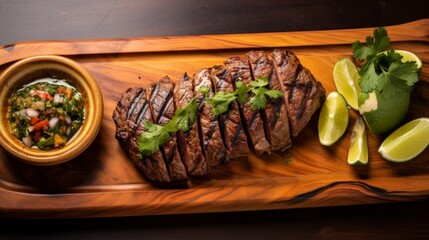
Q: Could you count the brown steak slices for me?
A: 8